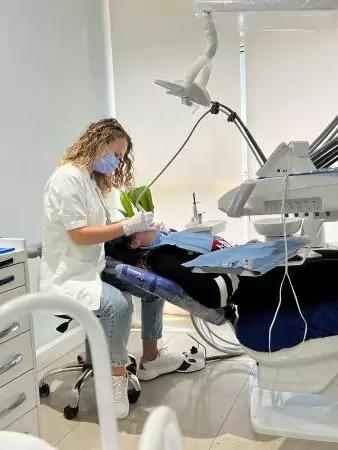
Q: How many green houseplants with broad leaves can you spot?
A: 1